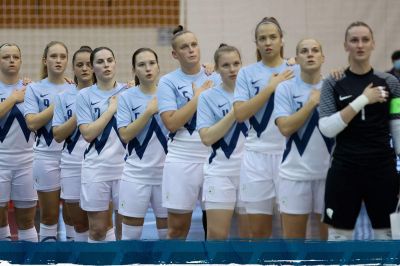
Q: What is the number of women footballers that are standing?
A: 10